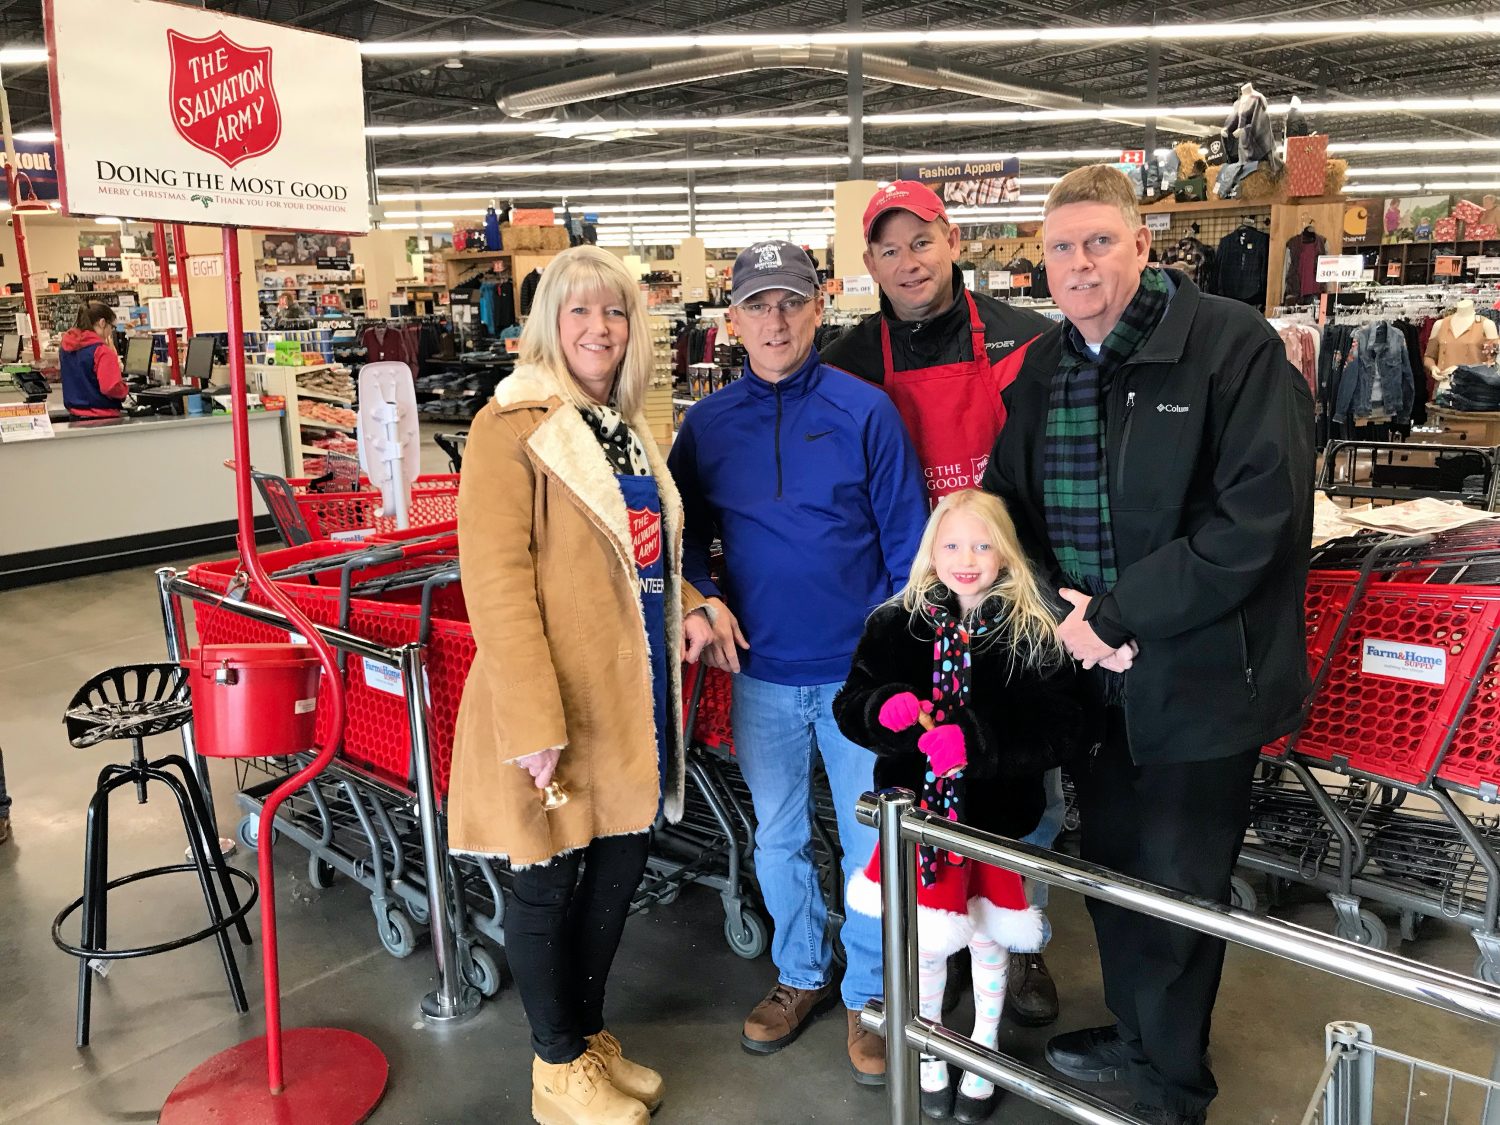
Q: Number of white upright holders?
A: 1